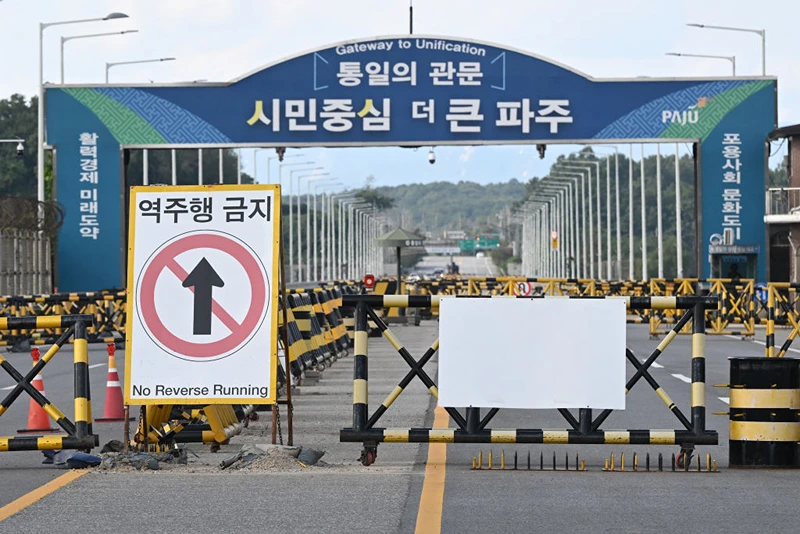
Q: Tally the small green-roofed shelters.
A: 1